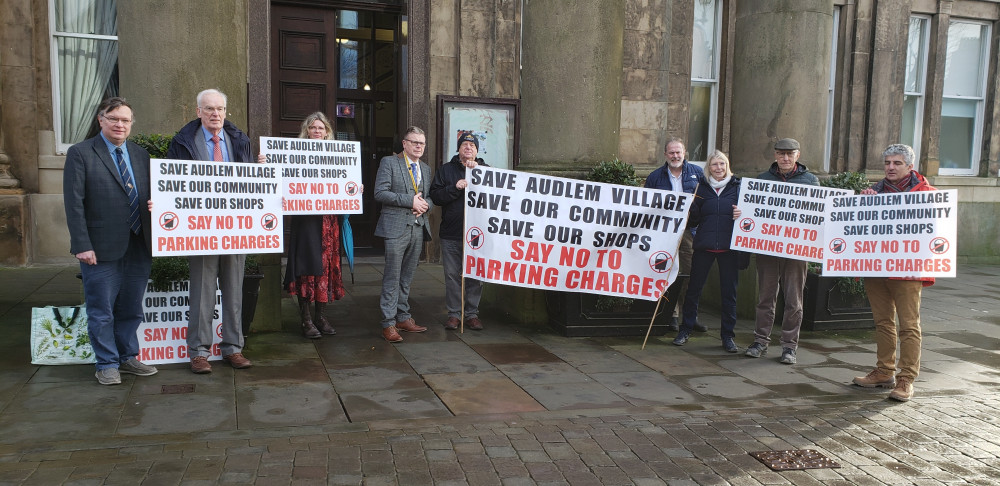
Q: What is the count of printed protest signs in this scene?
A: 6